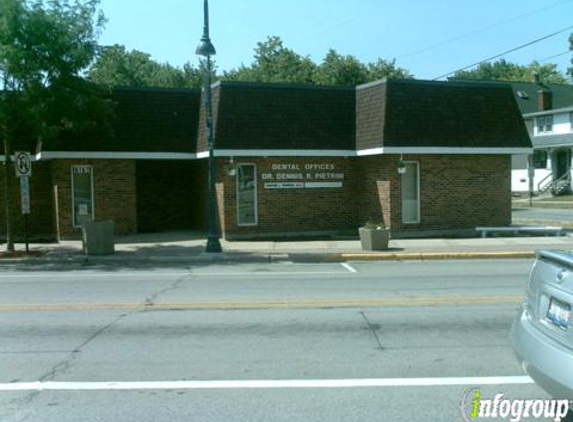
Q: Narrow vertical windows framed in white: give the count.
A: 3